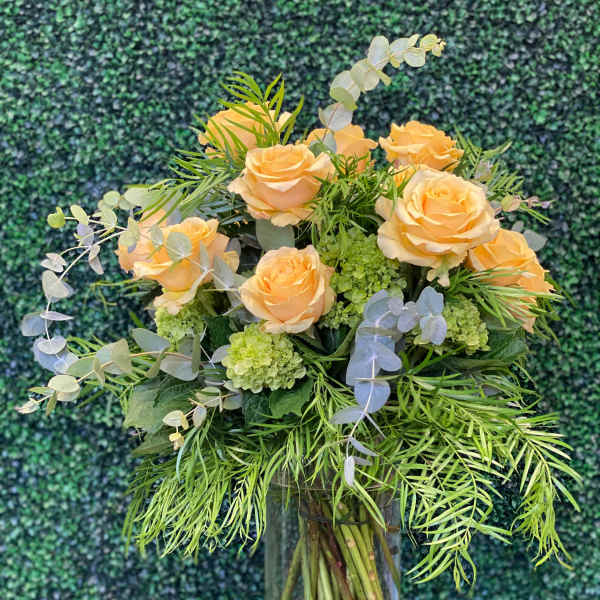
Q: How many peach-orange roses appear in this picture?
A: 9